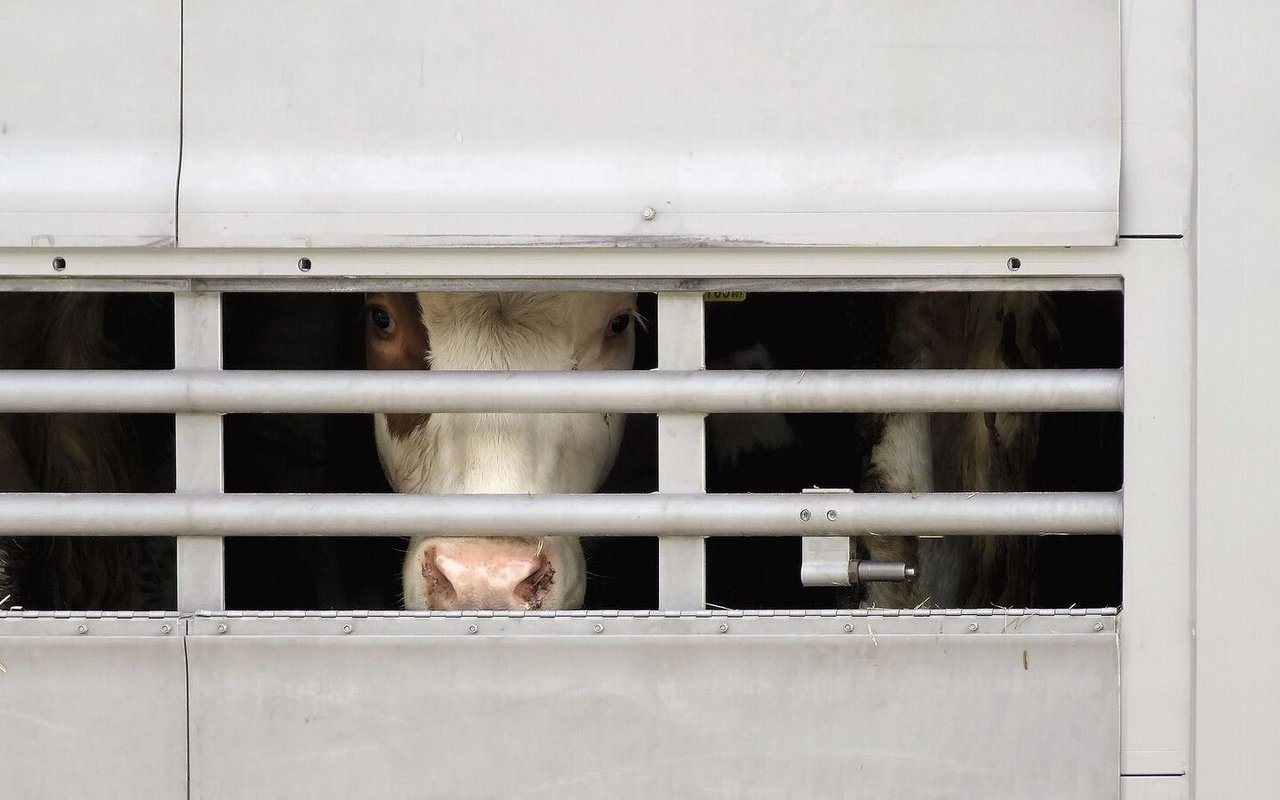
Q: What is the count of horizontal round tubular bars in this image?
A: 2